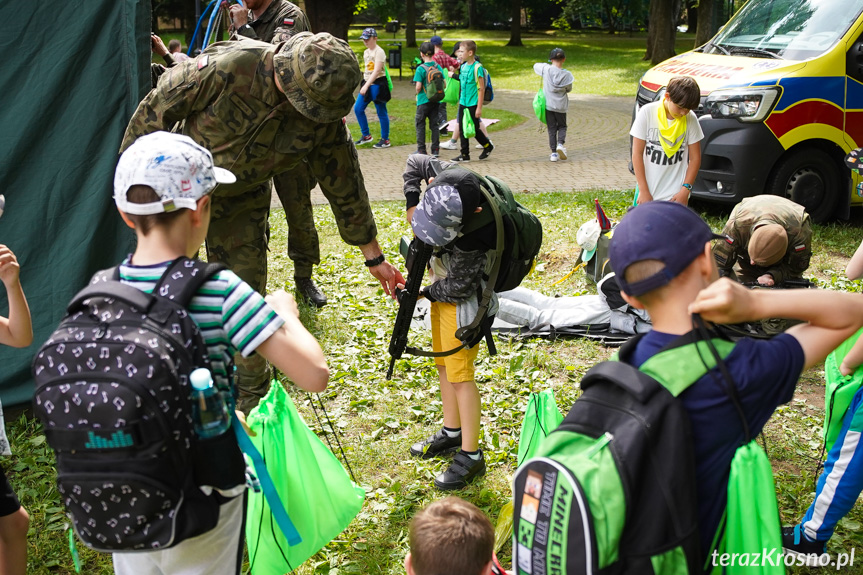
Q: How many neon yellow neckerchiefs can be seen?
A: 1